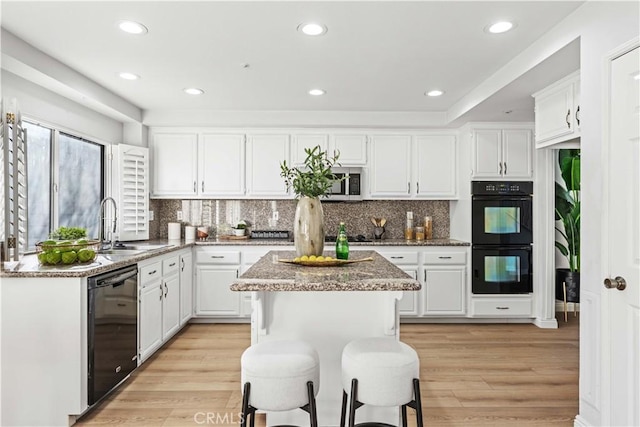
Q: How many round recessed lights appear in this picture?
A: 7